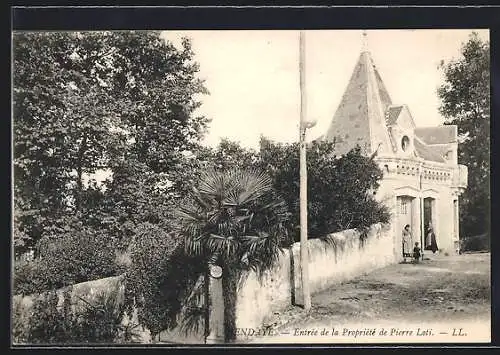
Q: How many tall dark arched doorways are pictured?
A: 2